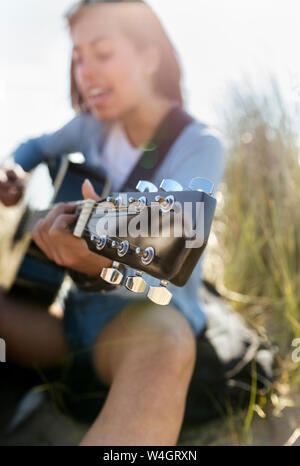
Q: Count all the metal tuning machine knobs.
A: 6